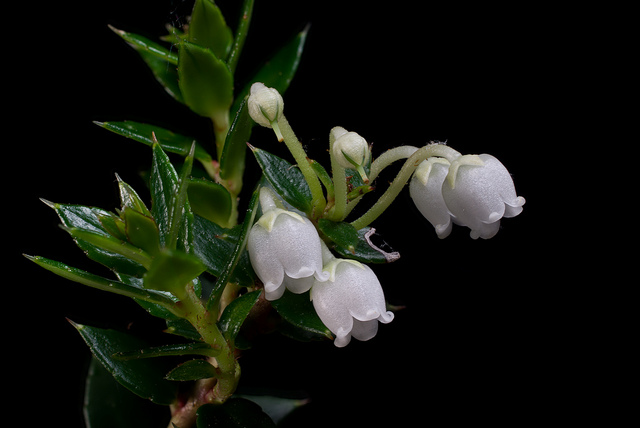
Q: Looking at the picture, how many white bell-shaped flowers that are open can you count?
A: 4